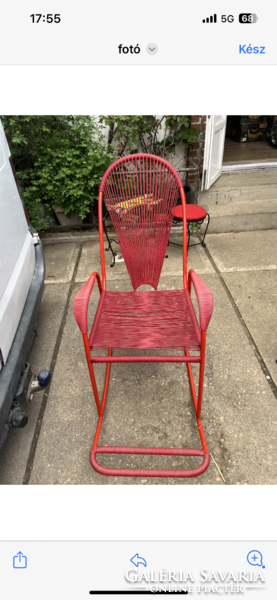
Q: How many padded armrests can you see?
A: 2